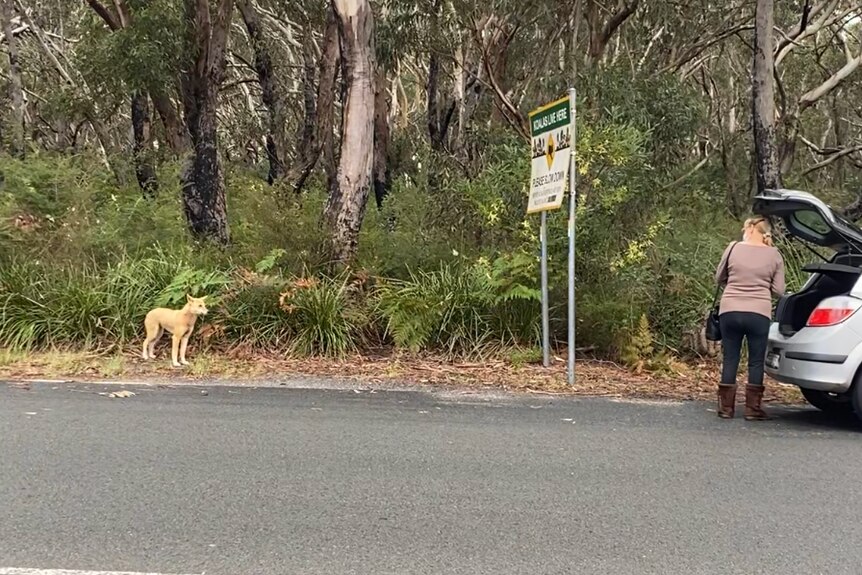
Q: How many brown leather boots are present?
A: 2